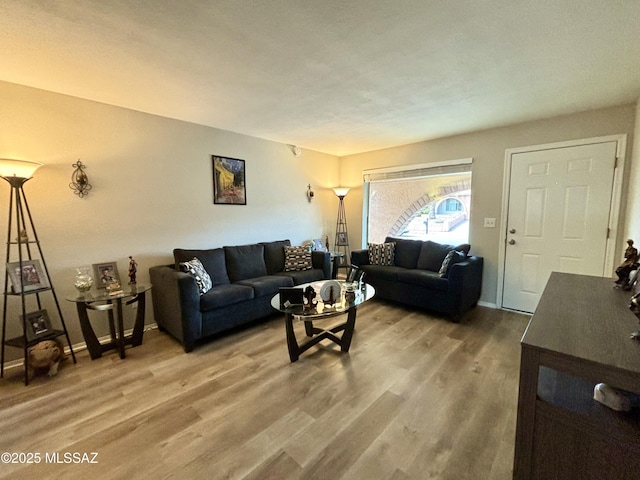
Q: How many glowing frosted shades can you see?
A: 2